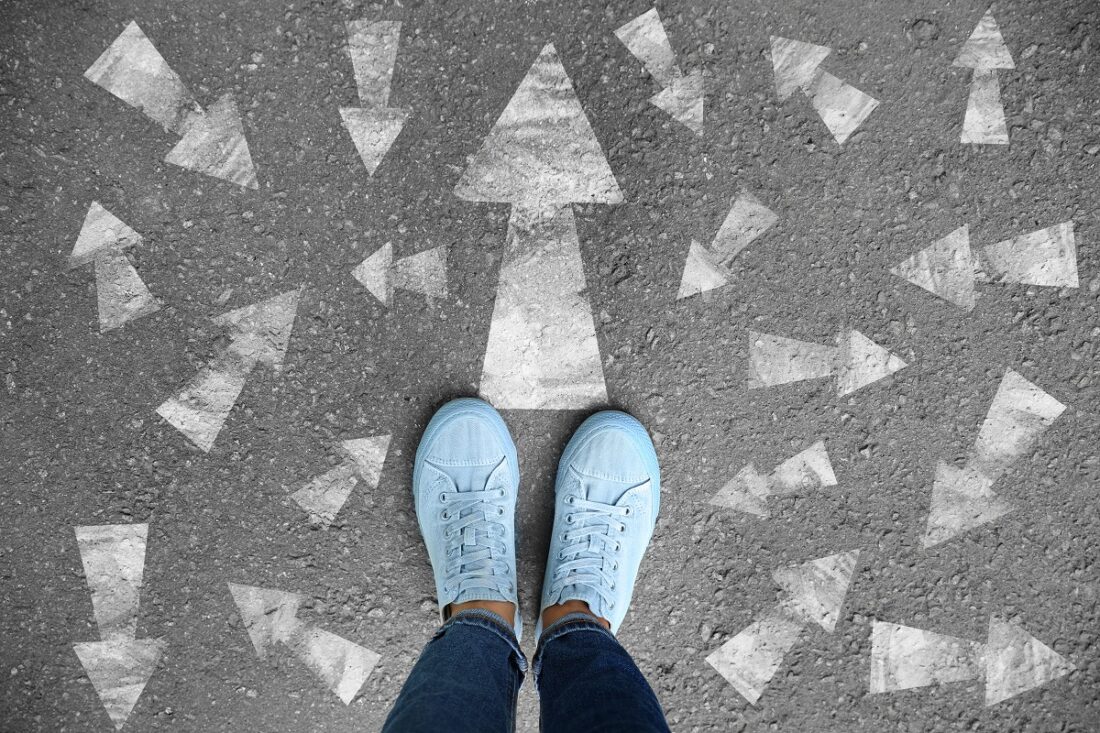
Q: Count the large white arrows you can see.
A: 1